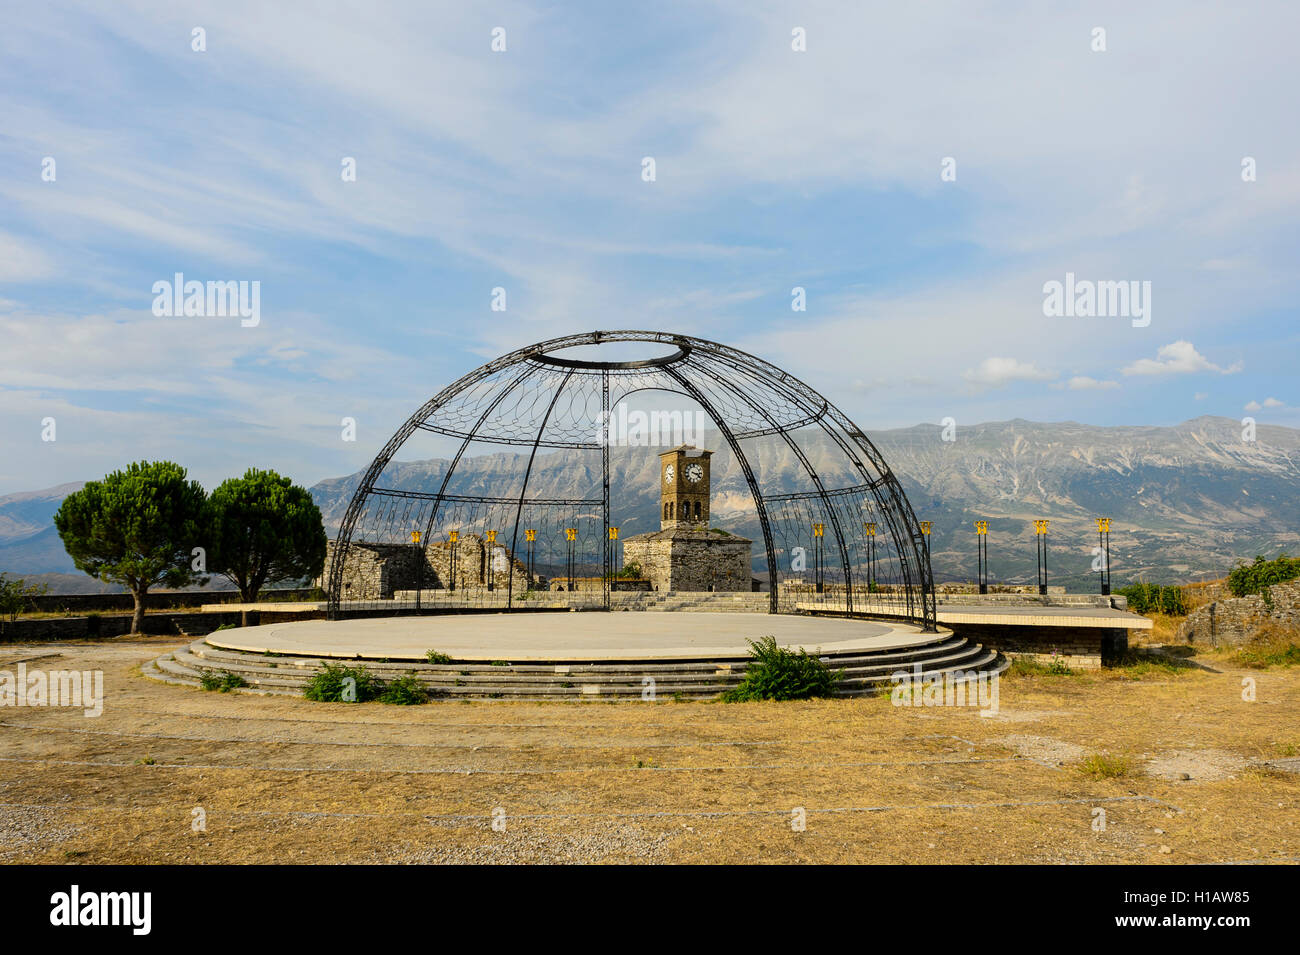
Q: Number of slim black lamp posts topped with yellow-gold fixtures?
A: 12